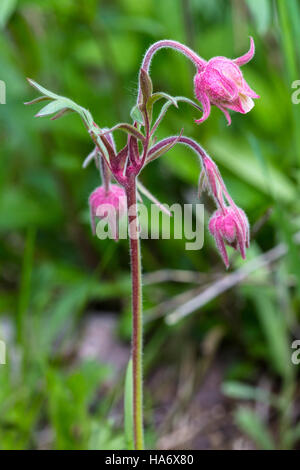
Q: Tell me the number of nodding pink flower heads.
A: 3